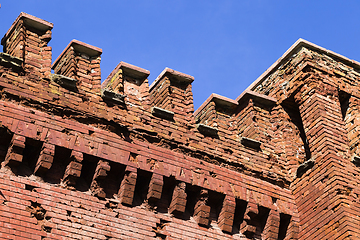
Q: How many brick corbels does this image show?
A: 12